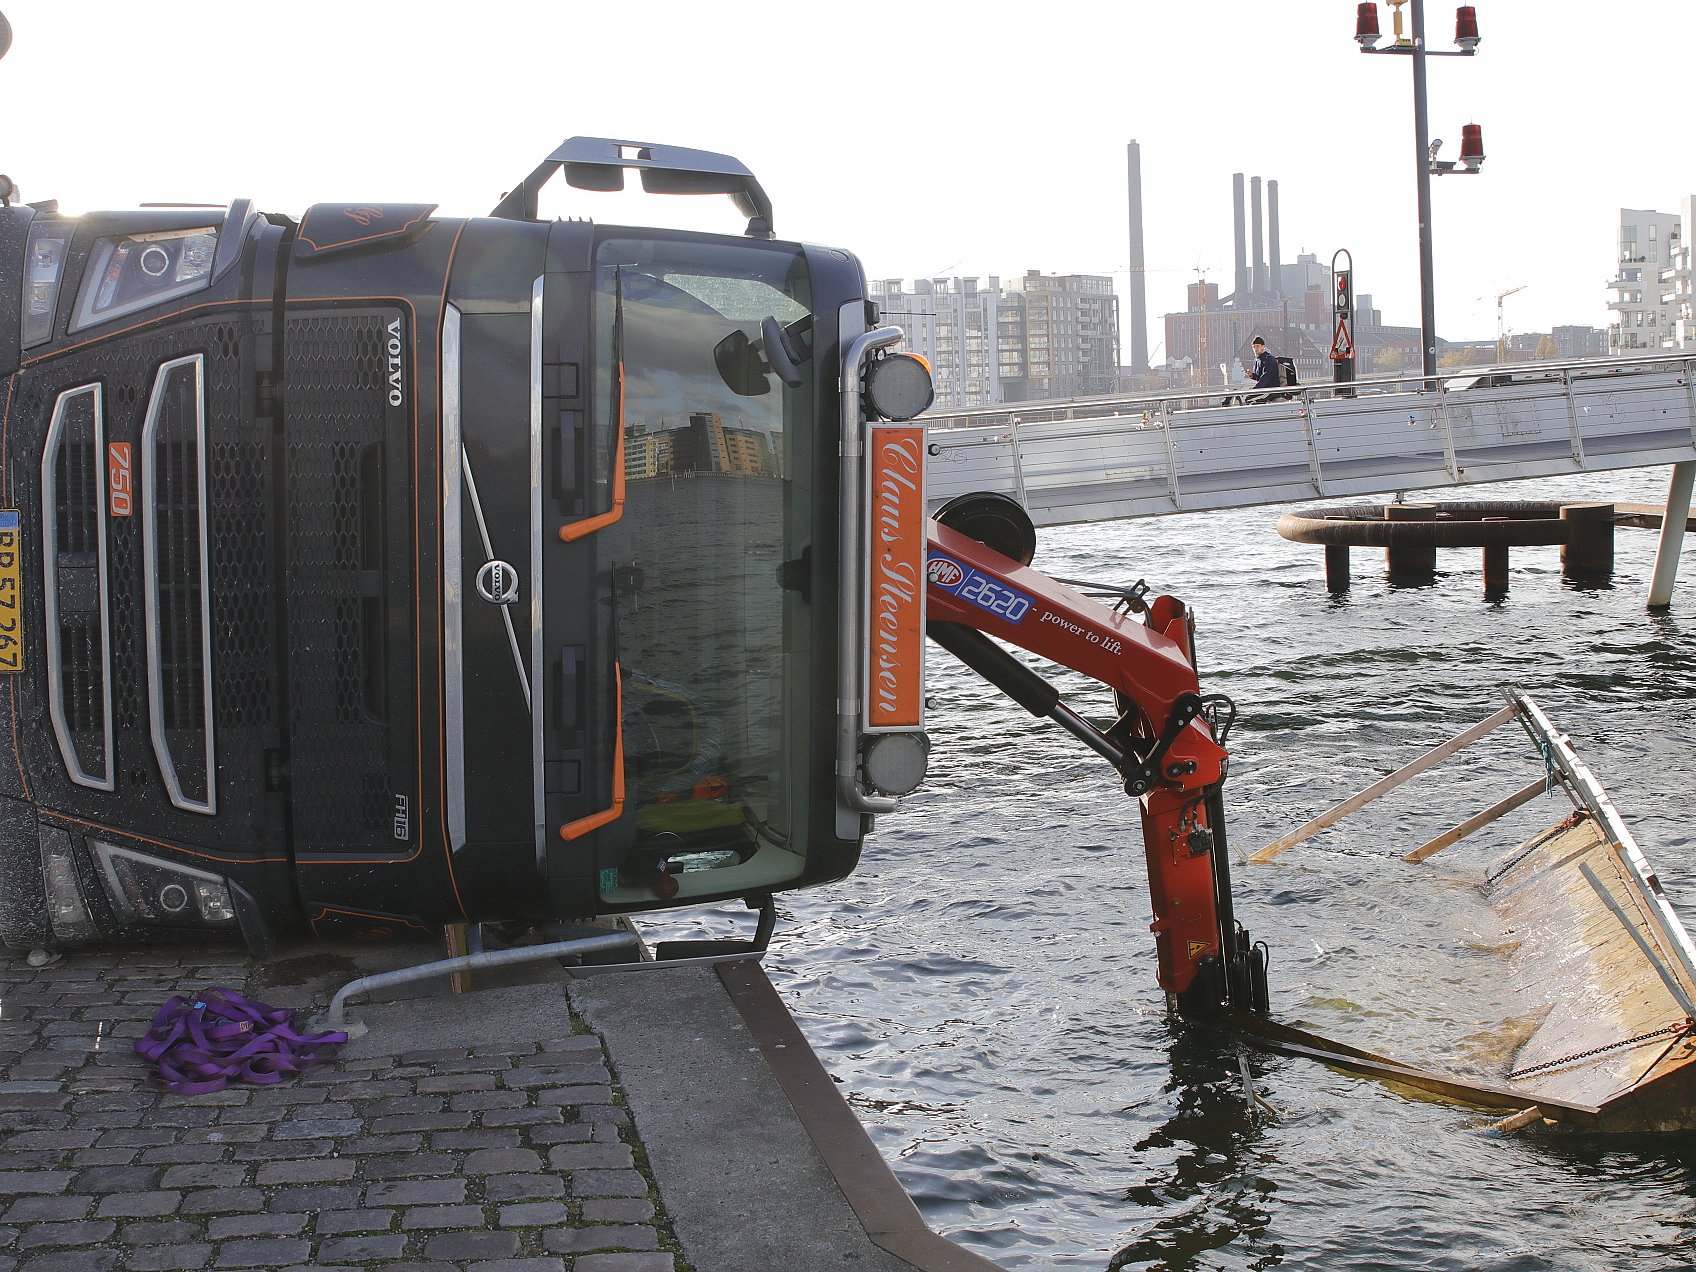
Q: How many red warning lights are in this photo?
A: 3